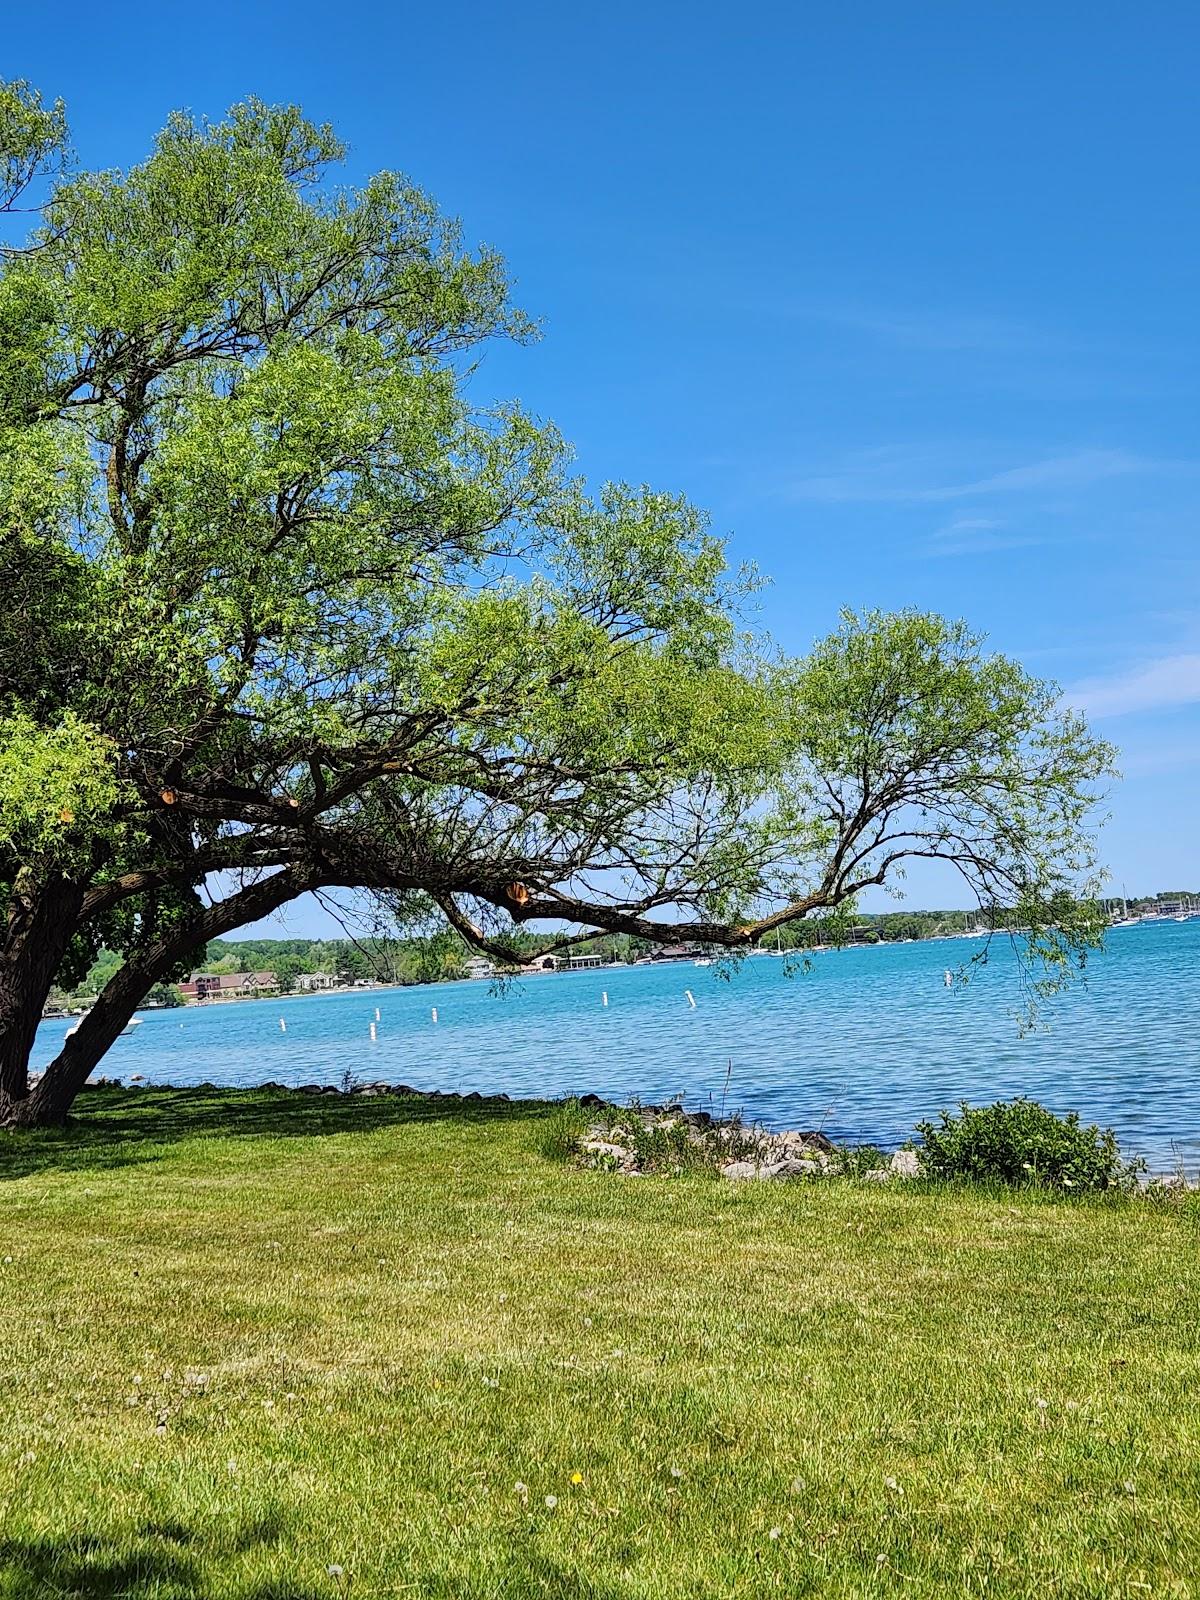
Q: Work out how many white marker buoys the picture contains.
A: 7